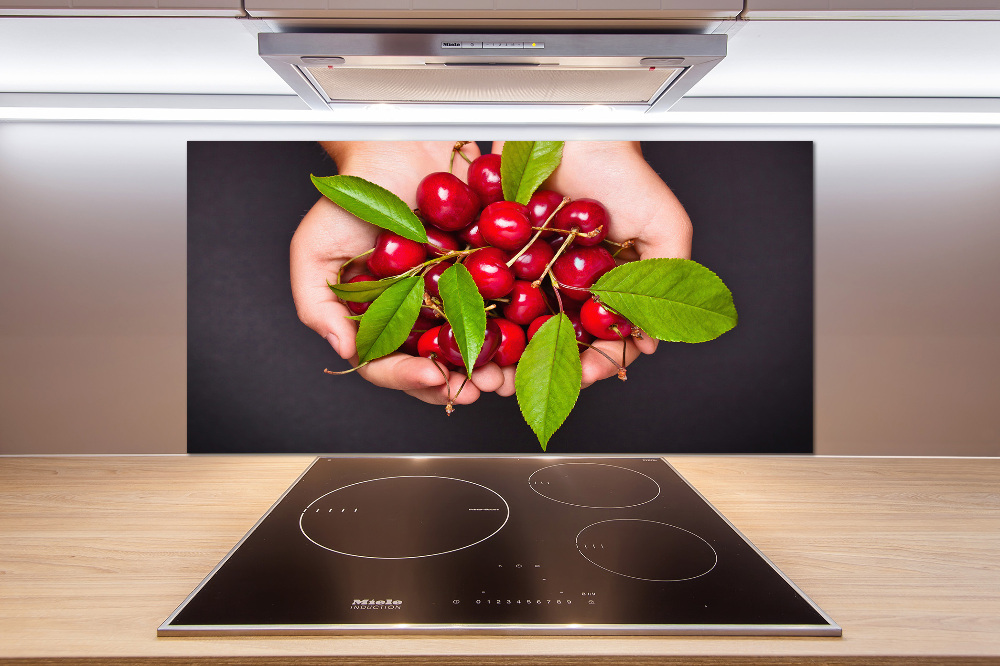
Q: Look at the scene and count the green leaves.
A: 7